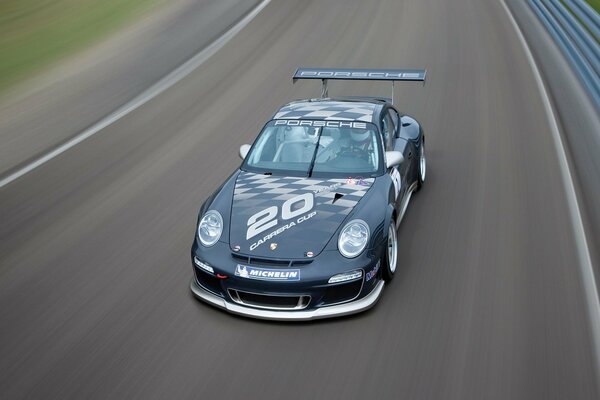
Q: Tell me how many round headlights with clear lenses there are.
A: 2